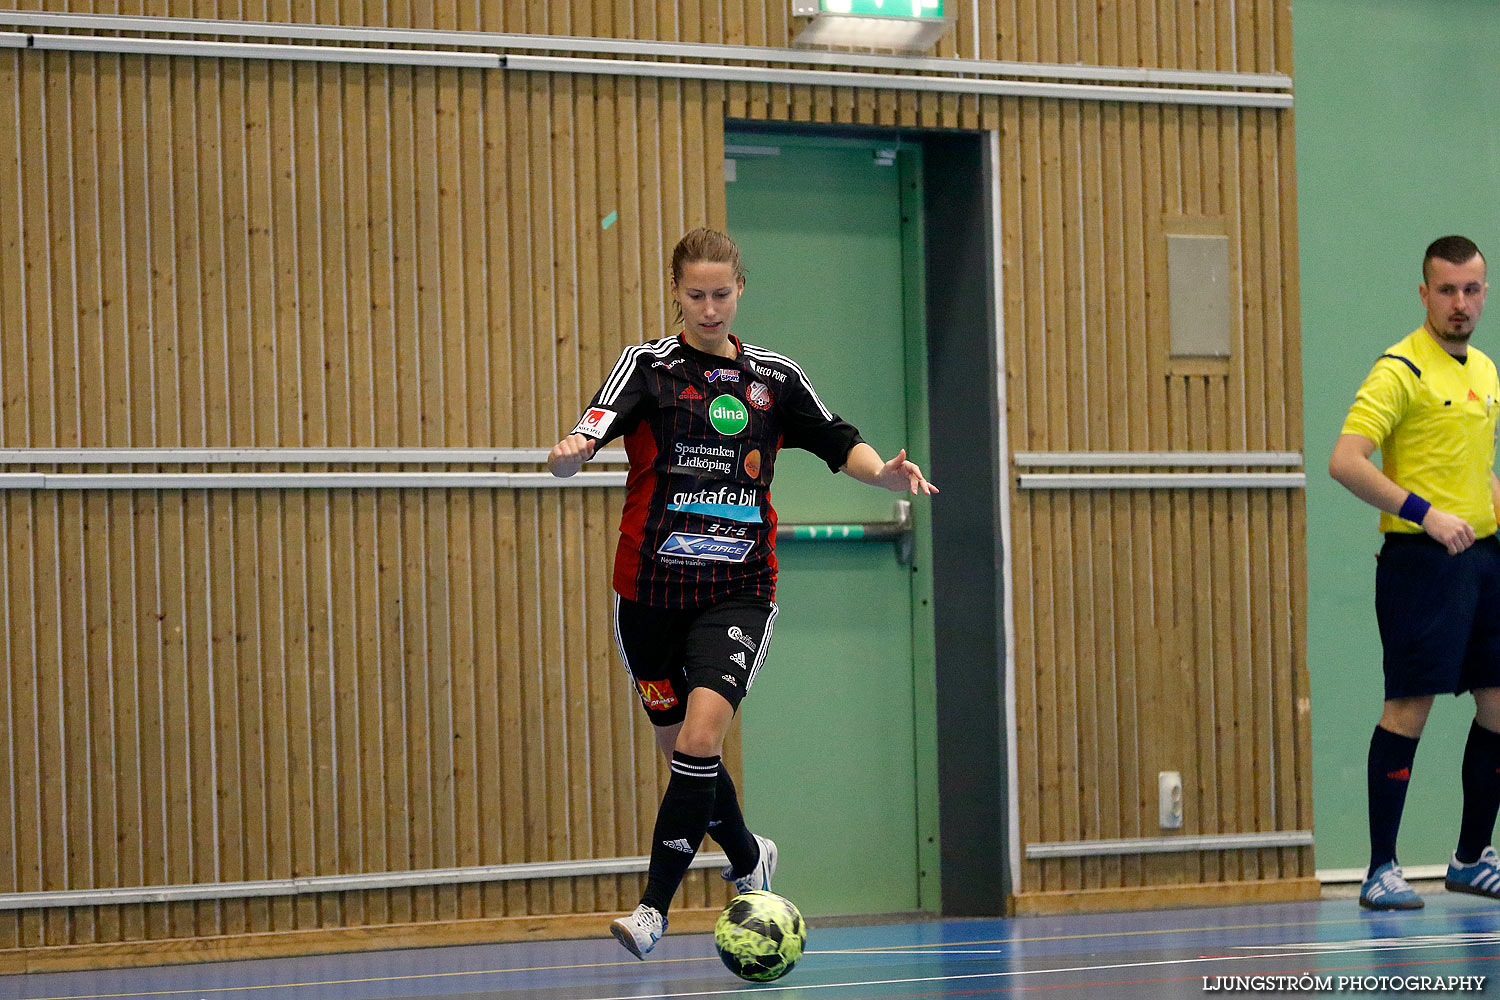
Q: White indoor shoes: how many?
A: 2